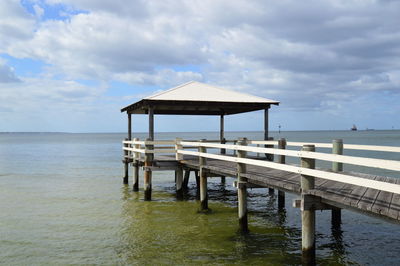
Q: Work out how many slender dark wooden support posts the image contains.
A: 4